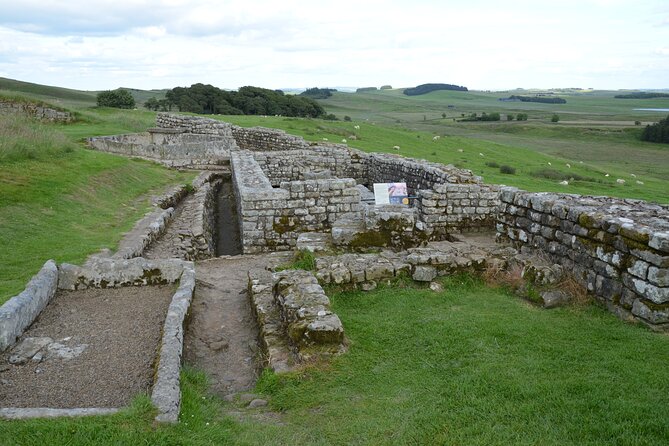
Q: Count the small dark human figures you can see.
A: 0